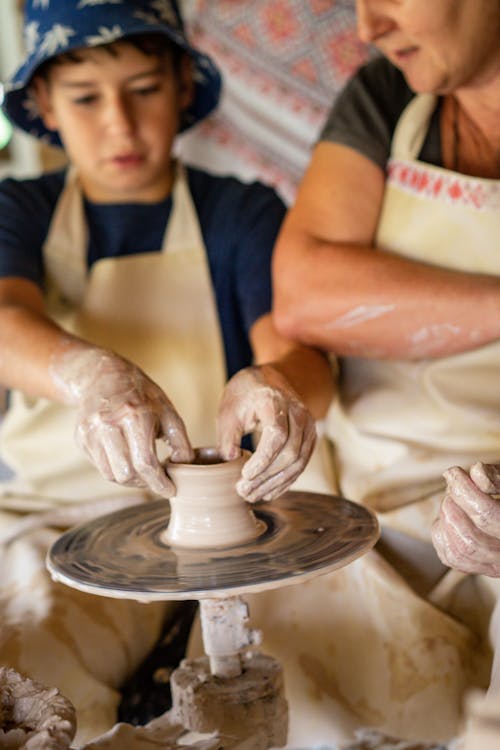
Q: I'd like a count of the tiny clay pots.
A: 1